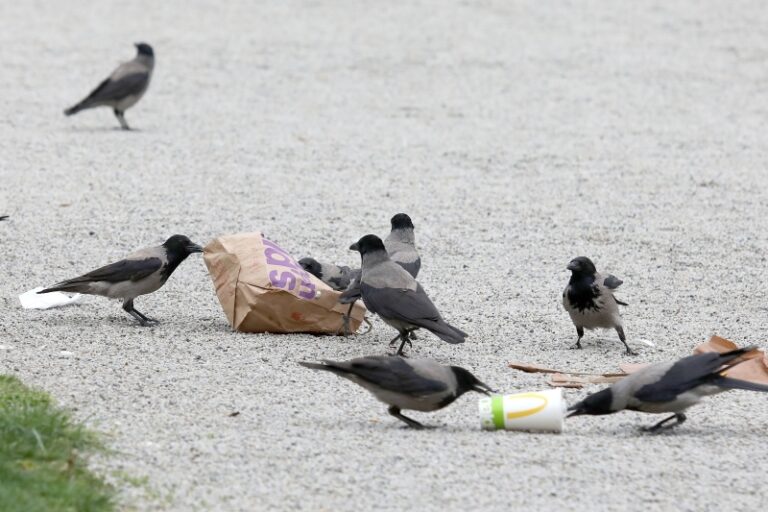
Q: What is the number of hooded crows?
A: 8